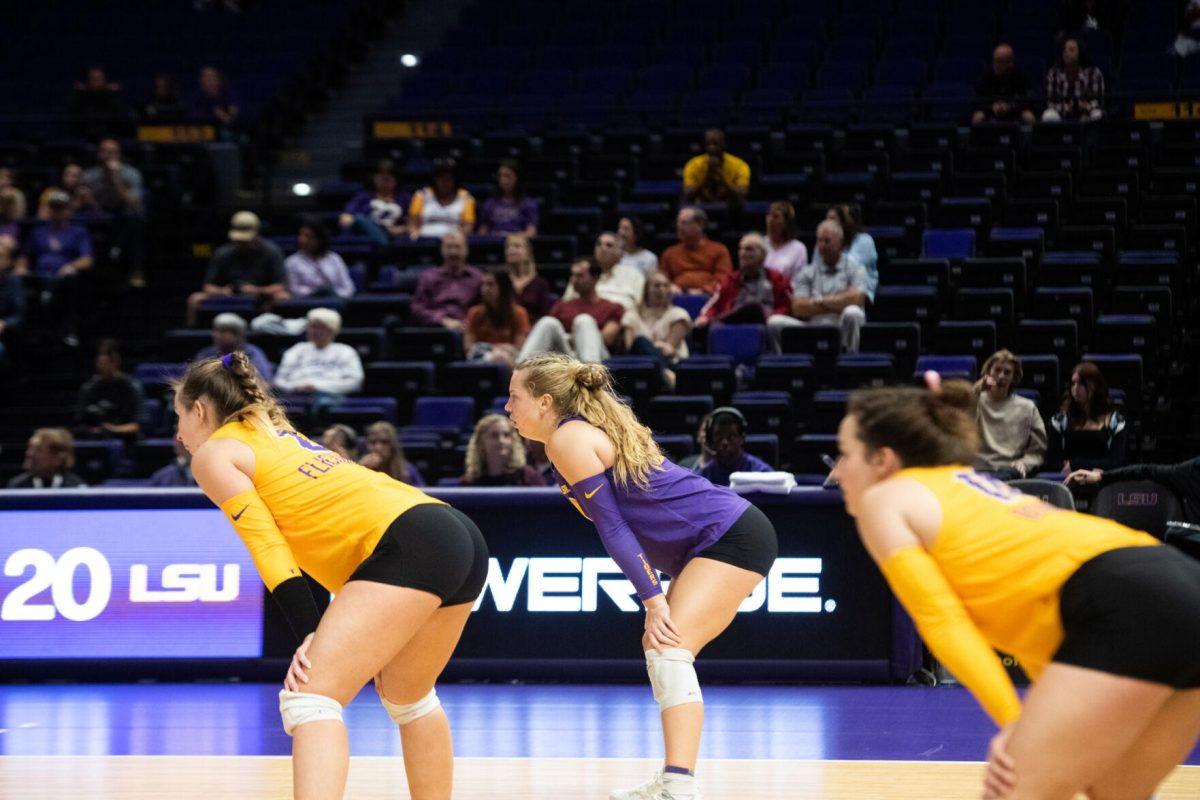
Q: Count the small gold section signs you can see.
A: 3